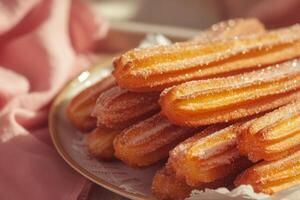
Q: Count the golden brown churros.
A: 11